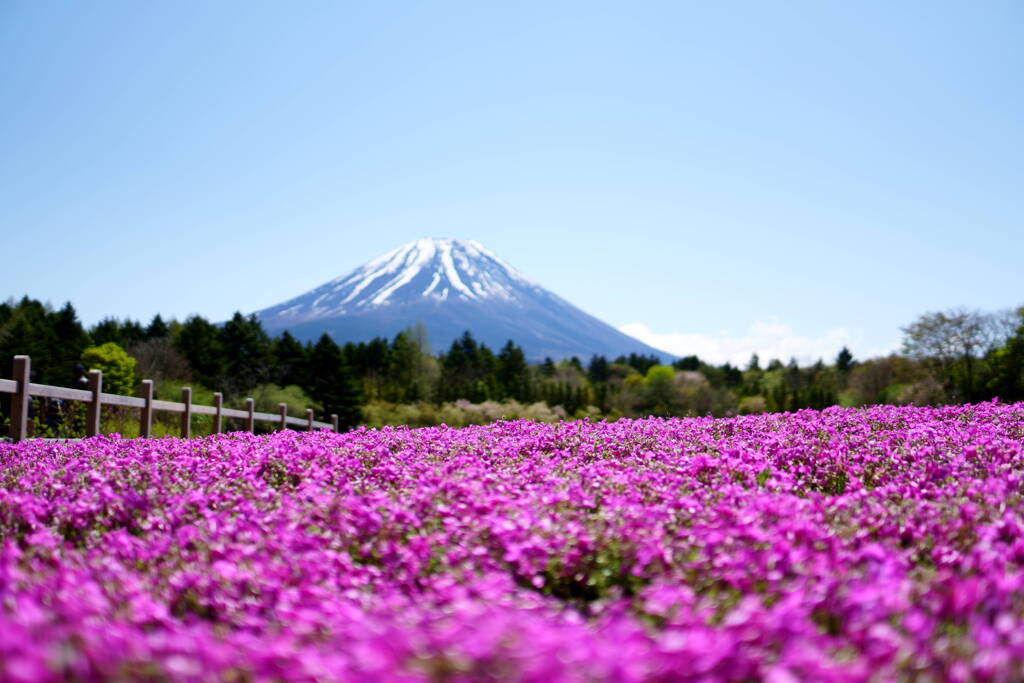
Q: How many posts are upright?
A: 9